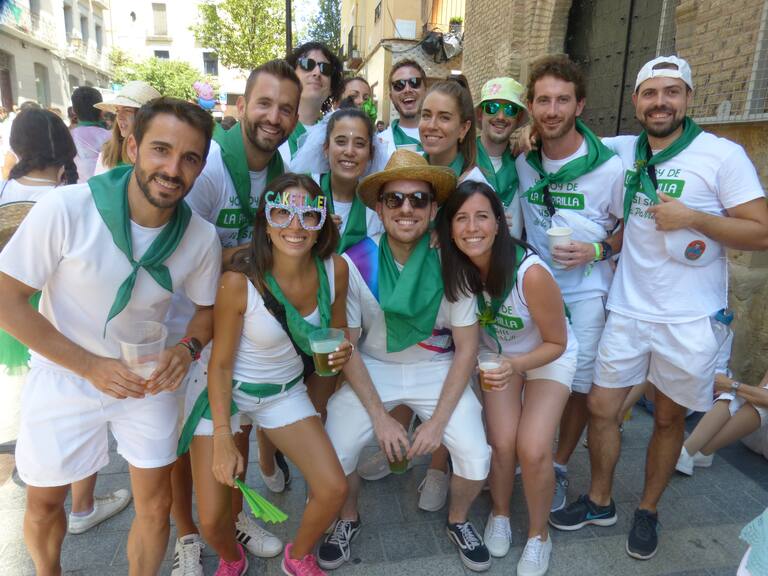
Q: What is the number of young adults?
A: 13